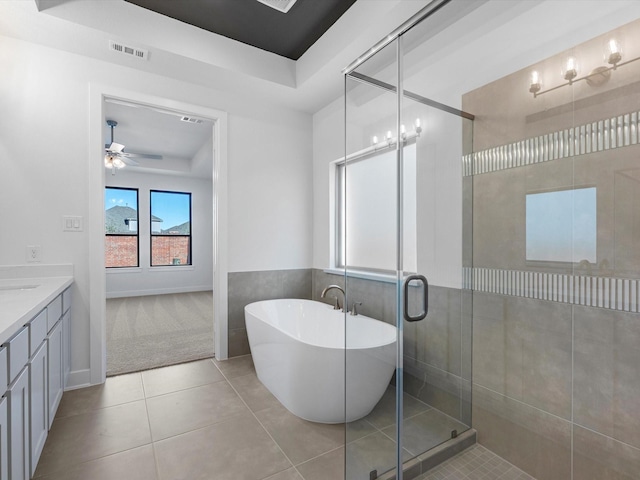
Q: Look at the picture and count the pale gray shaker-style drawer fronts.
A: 5